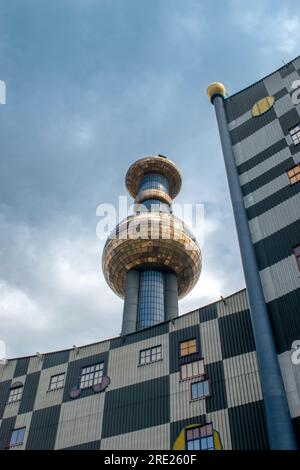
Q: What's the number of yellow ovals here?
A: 1